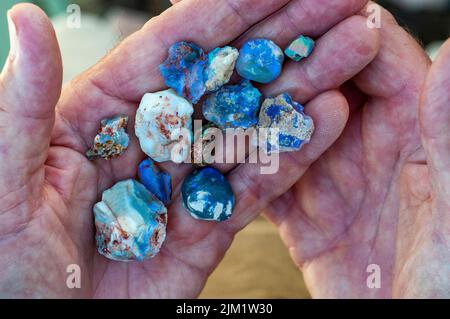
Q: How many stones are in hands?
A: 12